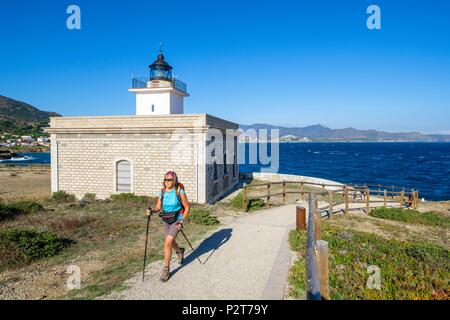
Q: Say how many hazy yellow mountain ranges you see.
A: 0